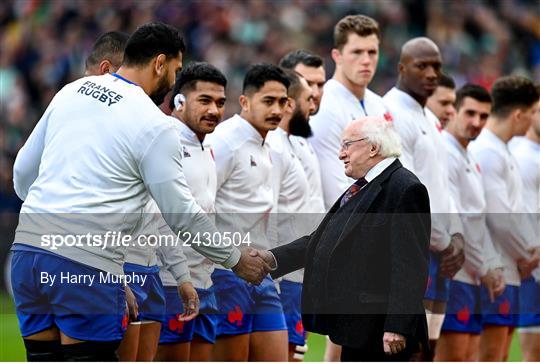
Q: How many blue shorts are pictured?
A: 9